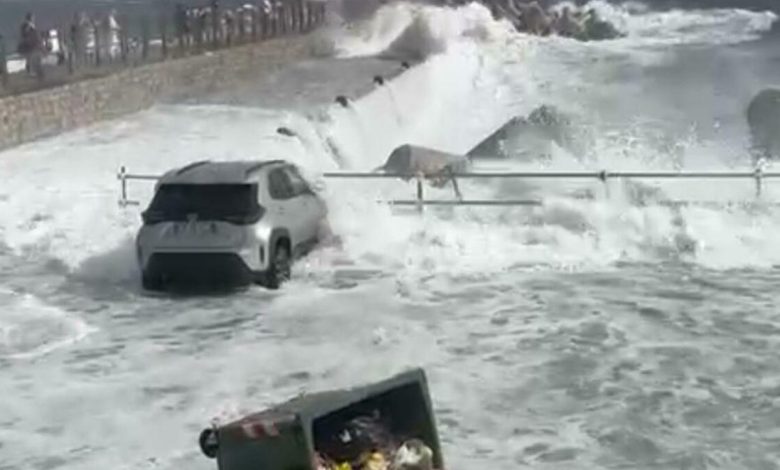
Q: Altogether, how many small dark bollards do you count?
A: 4